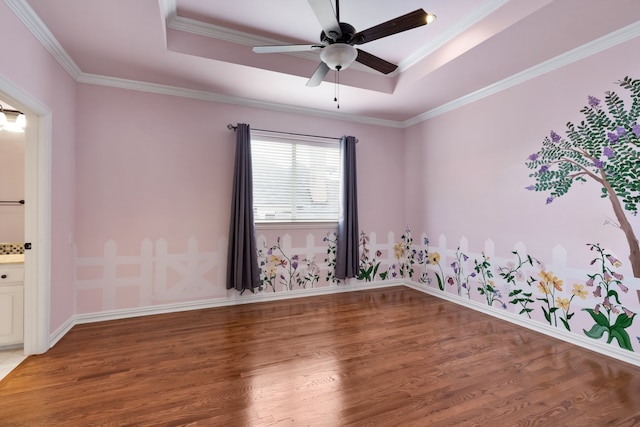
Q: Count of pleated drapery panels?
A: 2